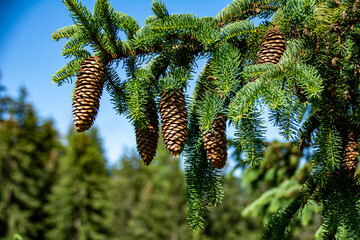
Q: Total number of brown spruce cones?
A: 6